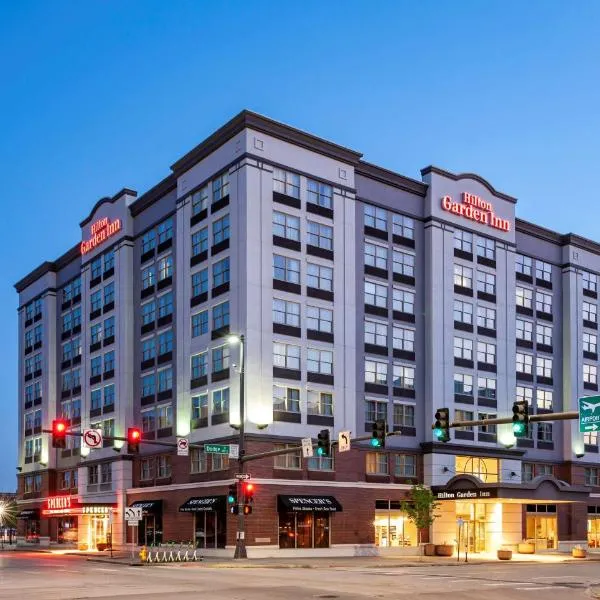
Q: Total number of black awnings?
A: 4